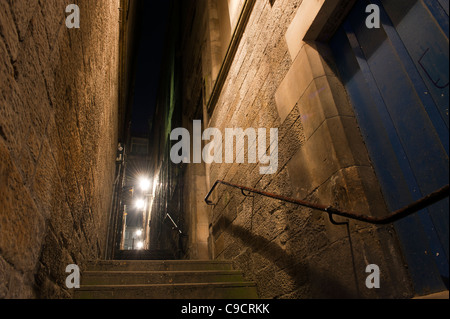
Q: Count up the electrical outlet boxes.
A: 0